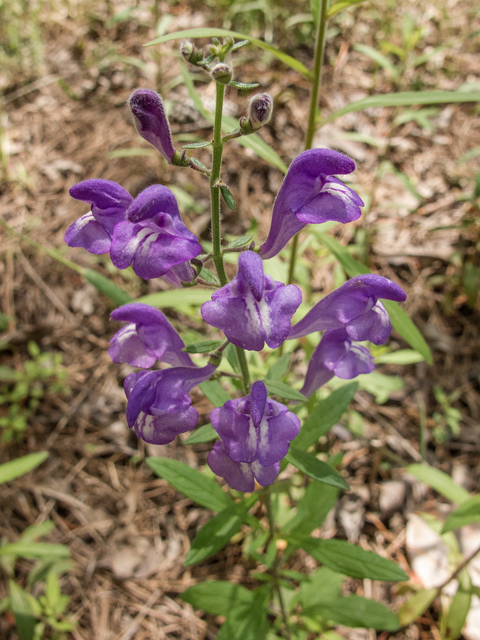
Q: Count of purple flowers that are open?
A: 10